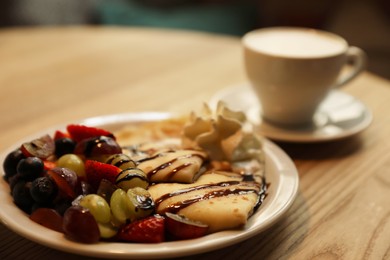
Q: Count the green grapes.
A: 7